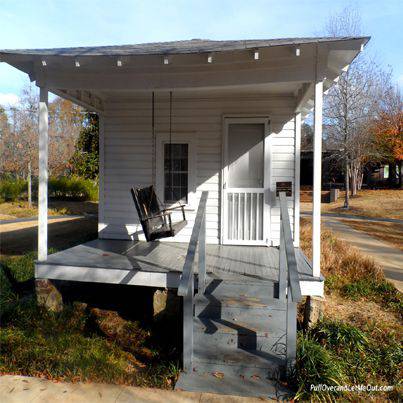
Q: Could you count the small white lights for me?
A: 7